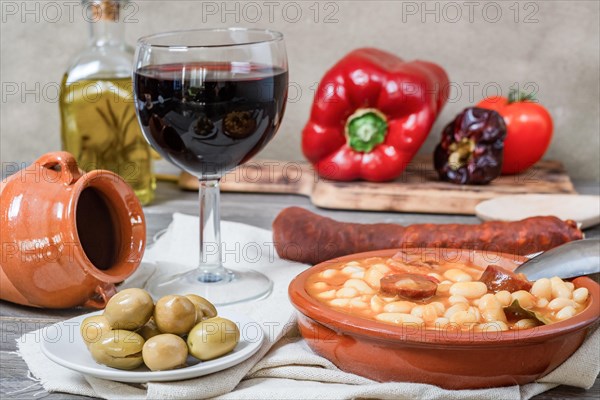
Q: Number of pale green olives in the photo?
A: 8